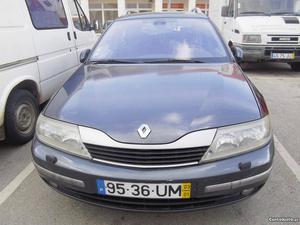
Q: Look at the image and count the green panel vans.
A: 0